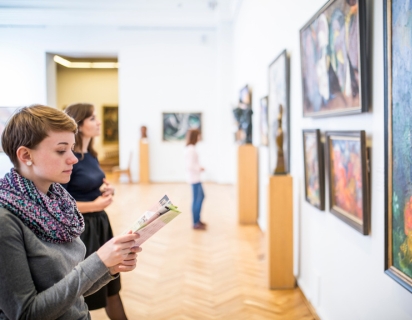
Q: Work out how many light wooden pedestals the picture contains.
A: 3